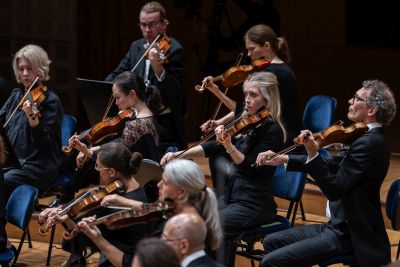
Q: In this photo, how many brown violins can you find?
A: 8